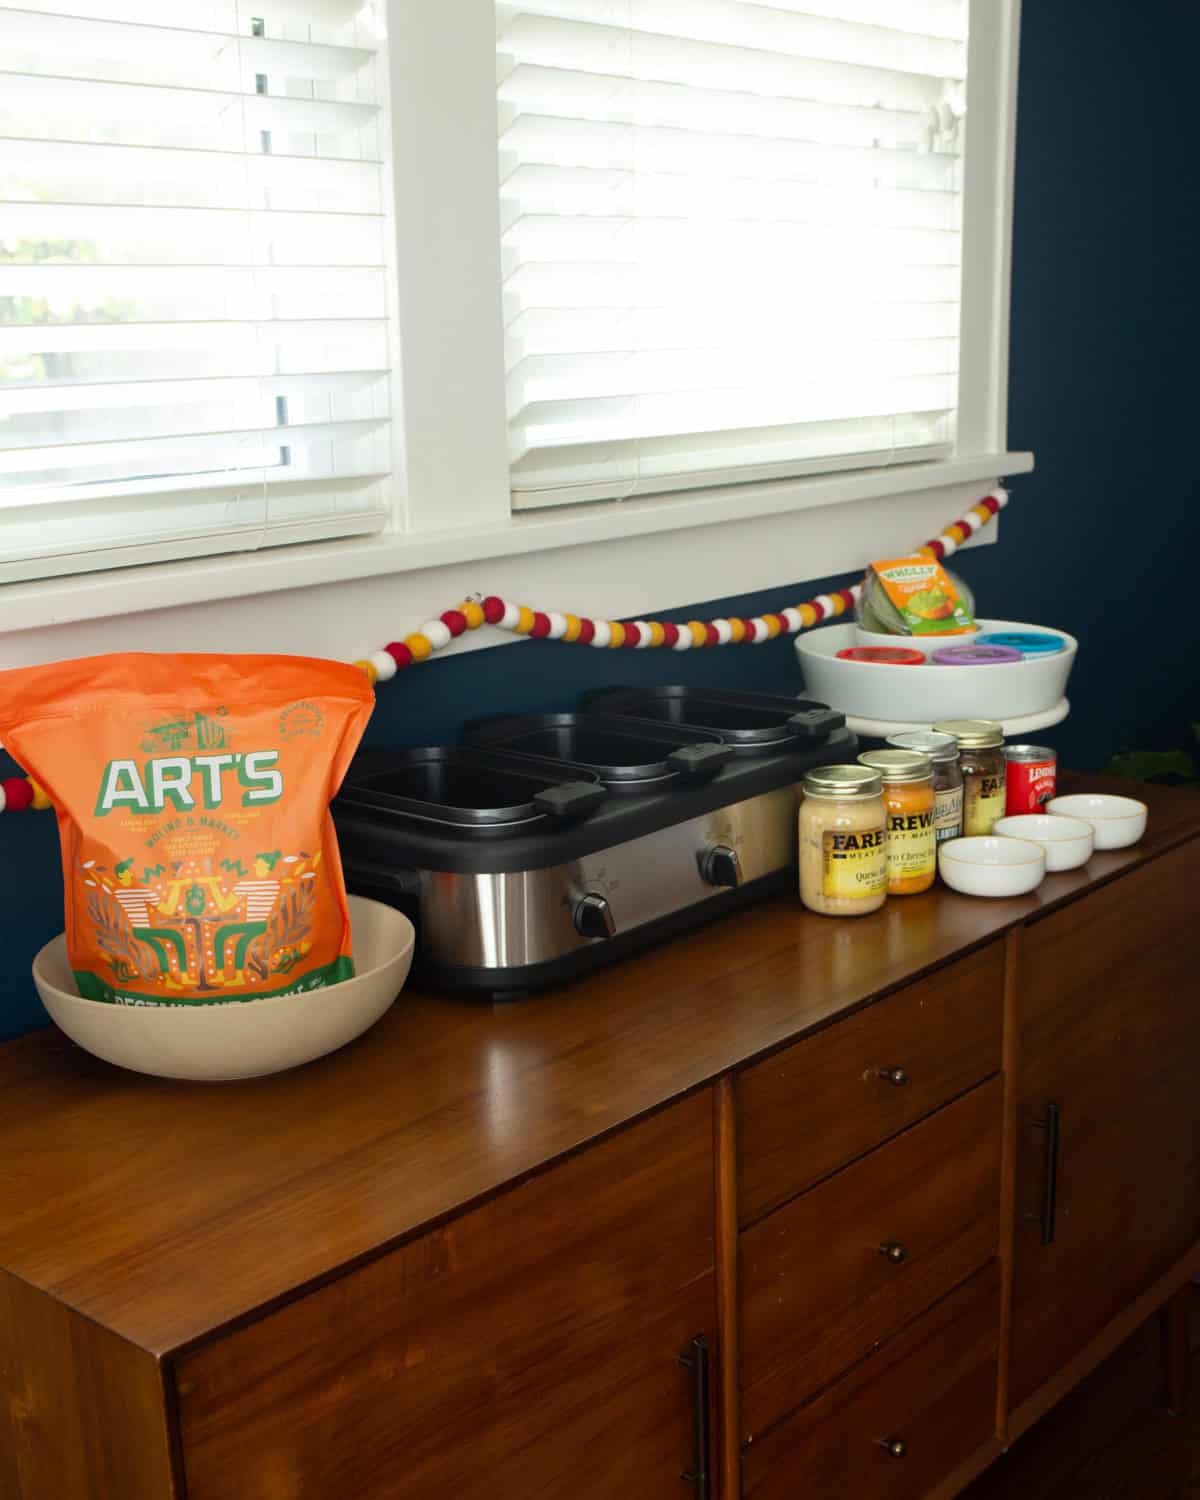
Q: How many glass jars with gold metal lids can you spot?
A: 3